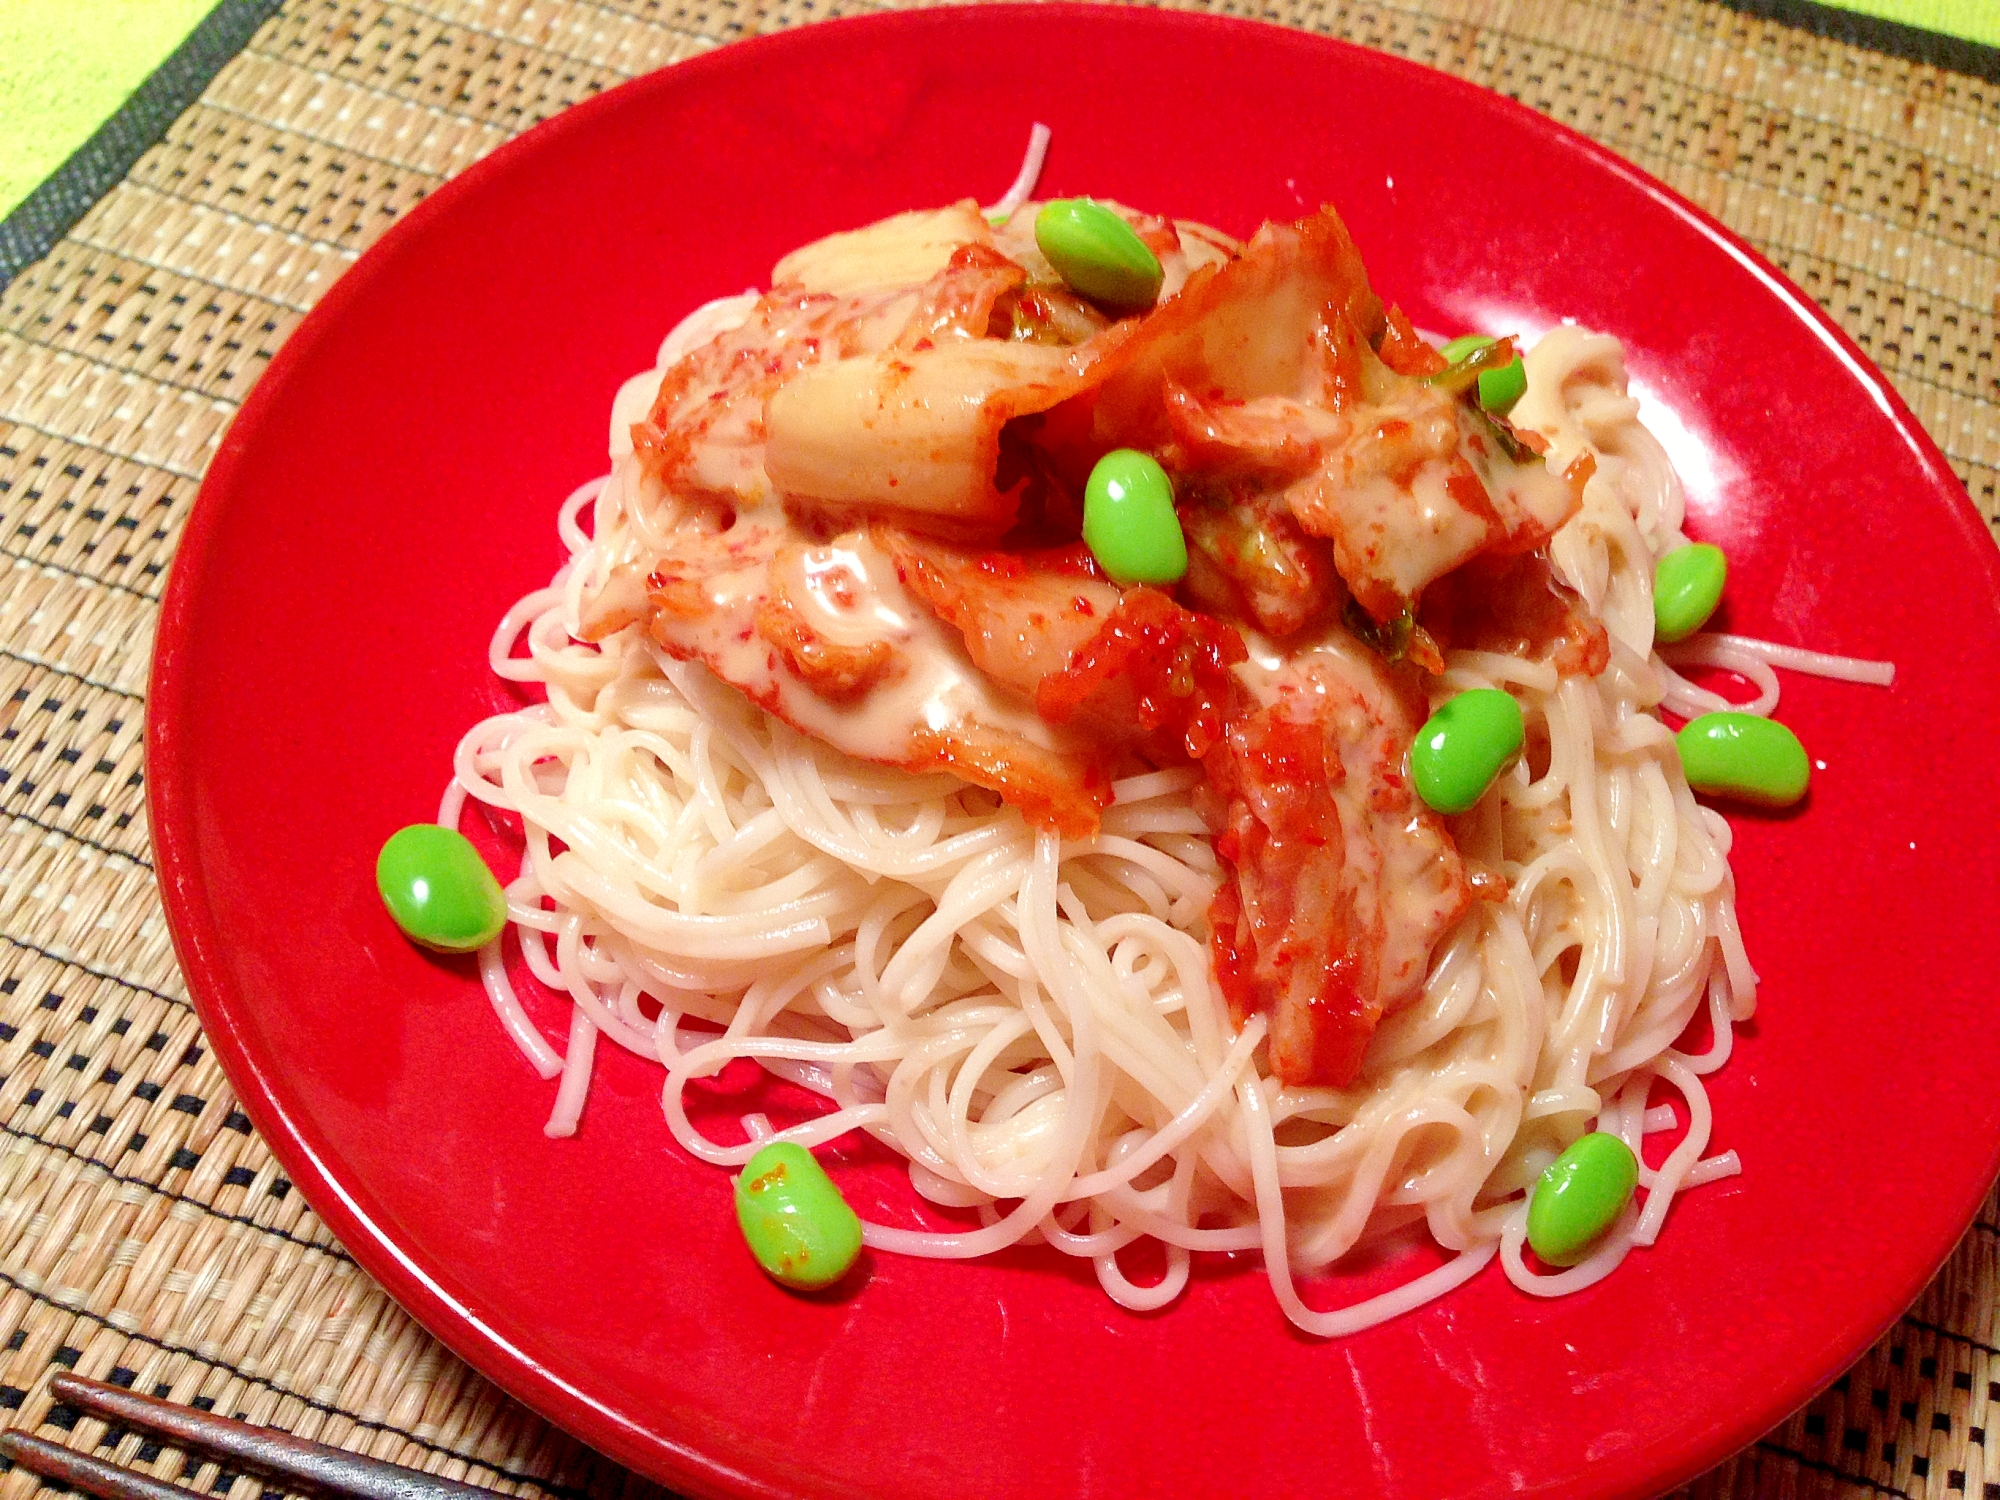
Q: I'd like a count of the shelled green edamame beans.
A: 9